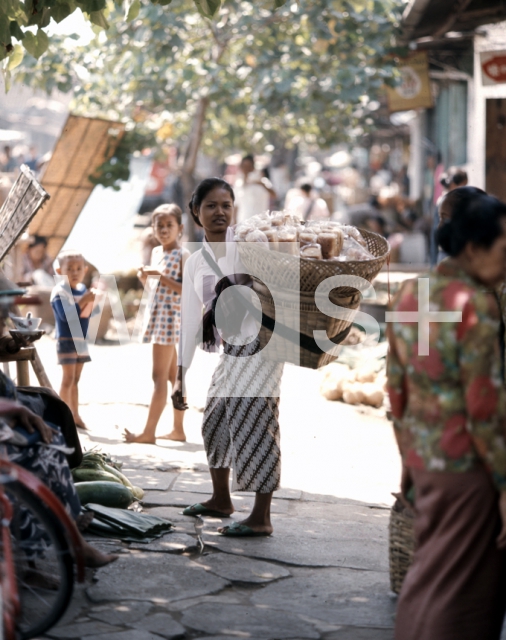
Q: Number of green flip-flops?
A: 2